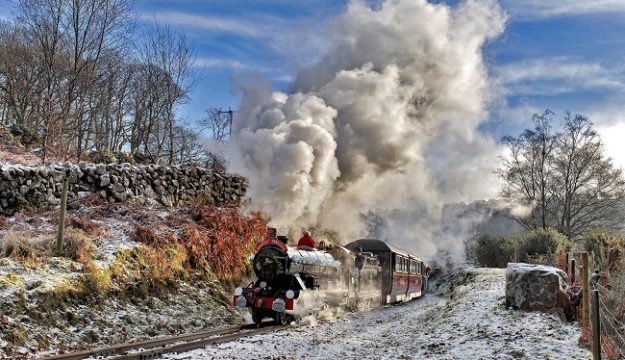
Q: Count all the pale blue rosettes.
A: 2